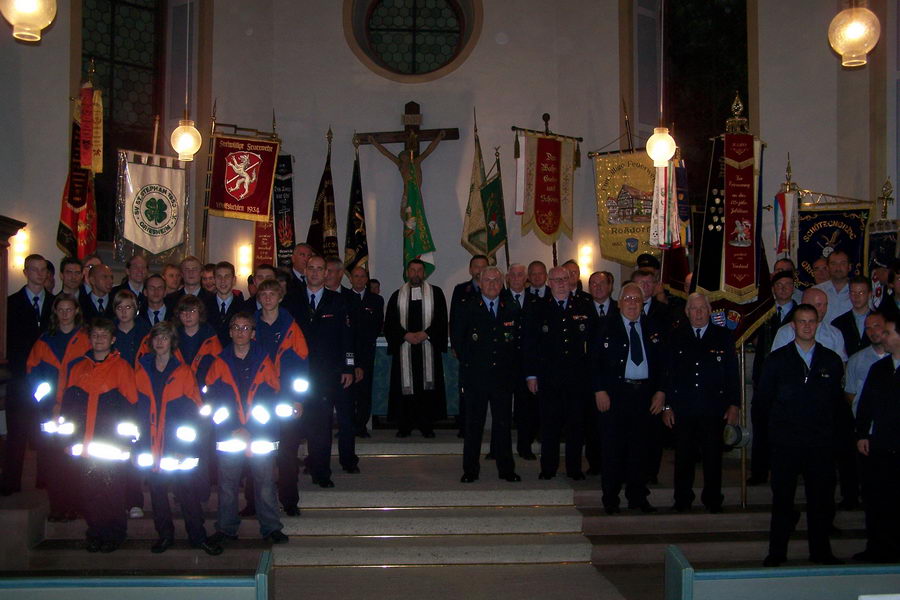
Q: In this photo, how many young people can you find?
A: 7